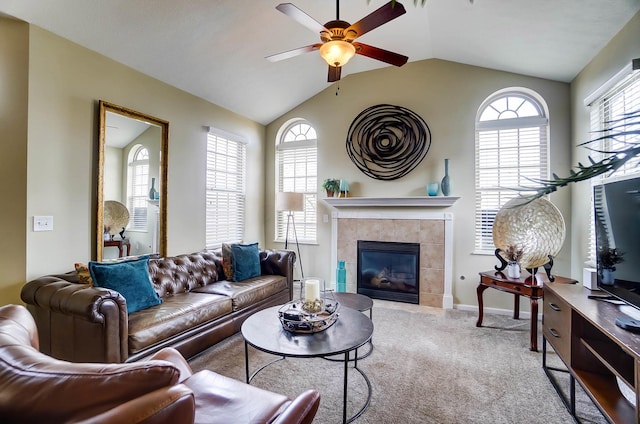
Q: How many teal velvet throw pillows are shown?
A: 2